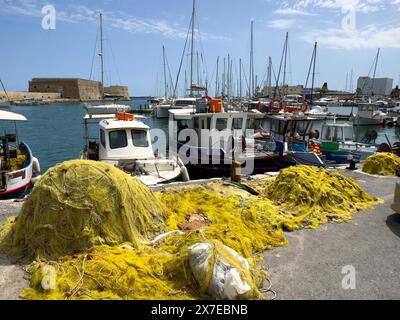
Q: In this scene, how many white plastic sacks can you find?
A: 1